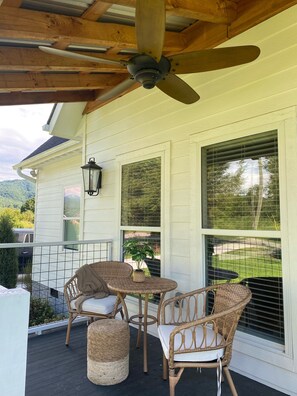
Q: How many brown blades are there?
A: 5